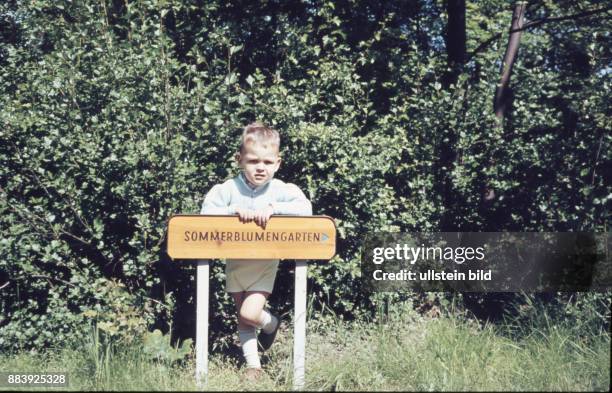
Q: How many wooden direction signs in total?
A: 1